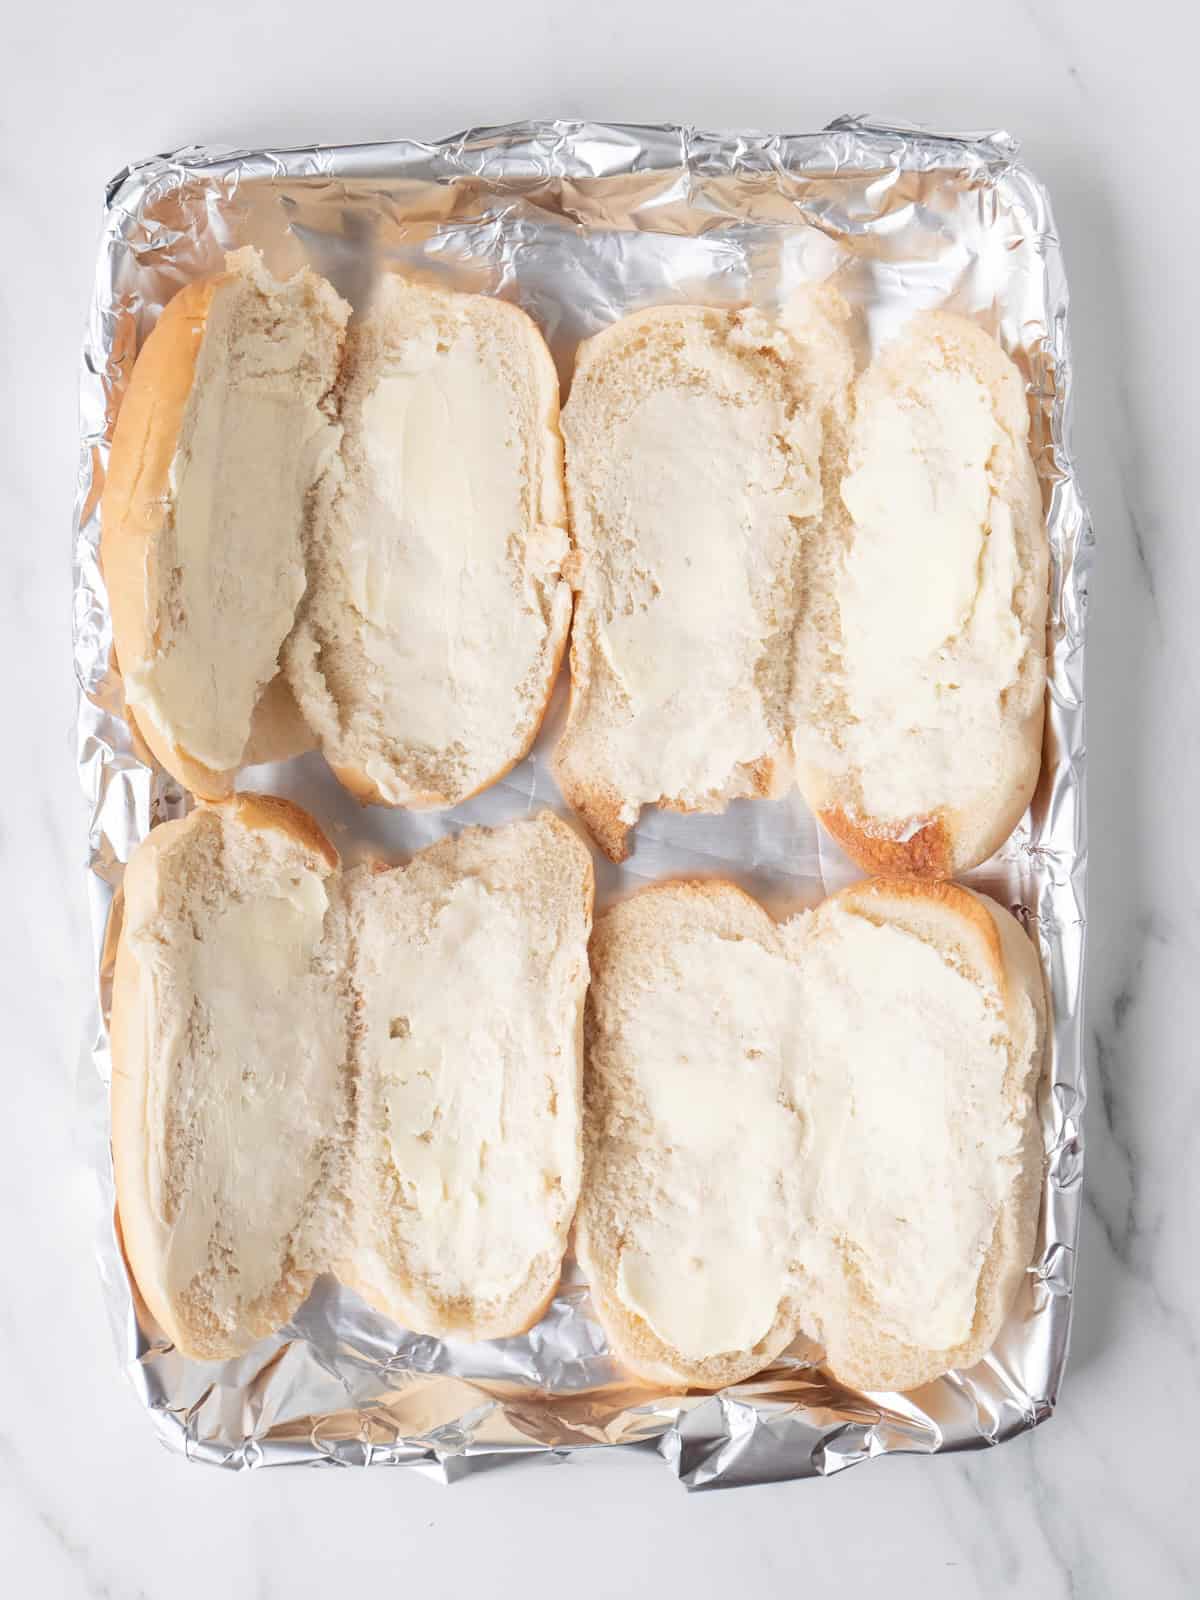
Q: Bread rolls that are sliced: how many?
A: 4